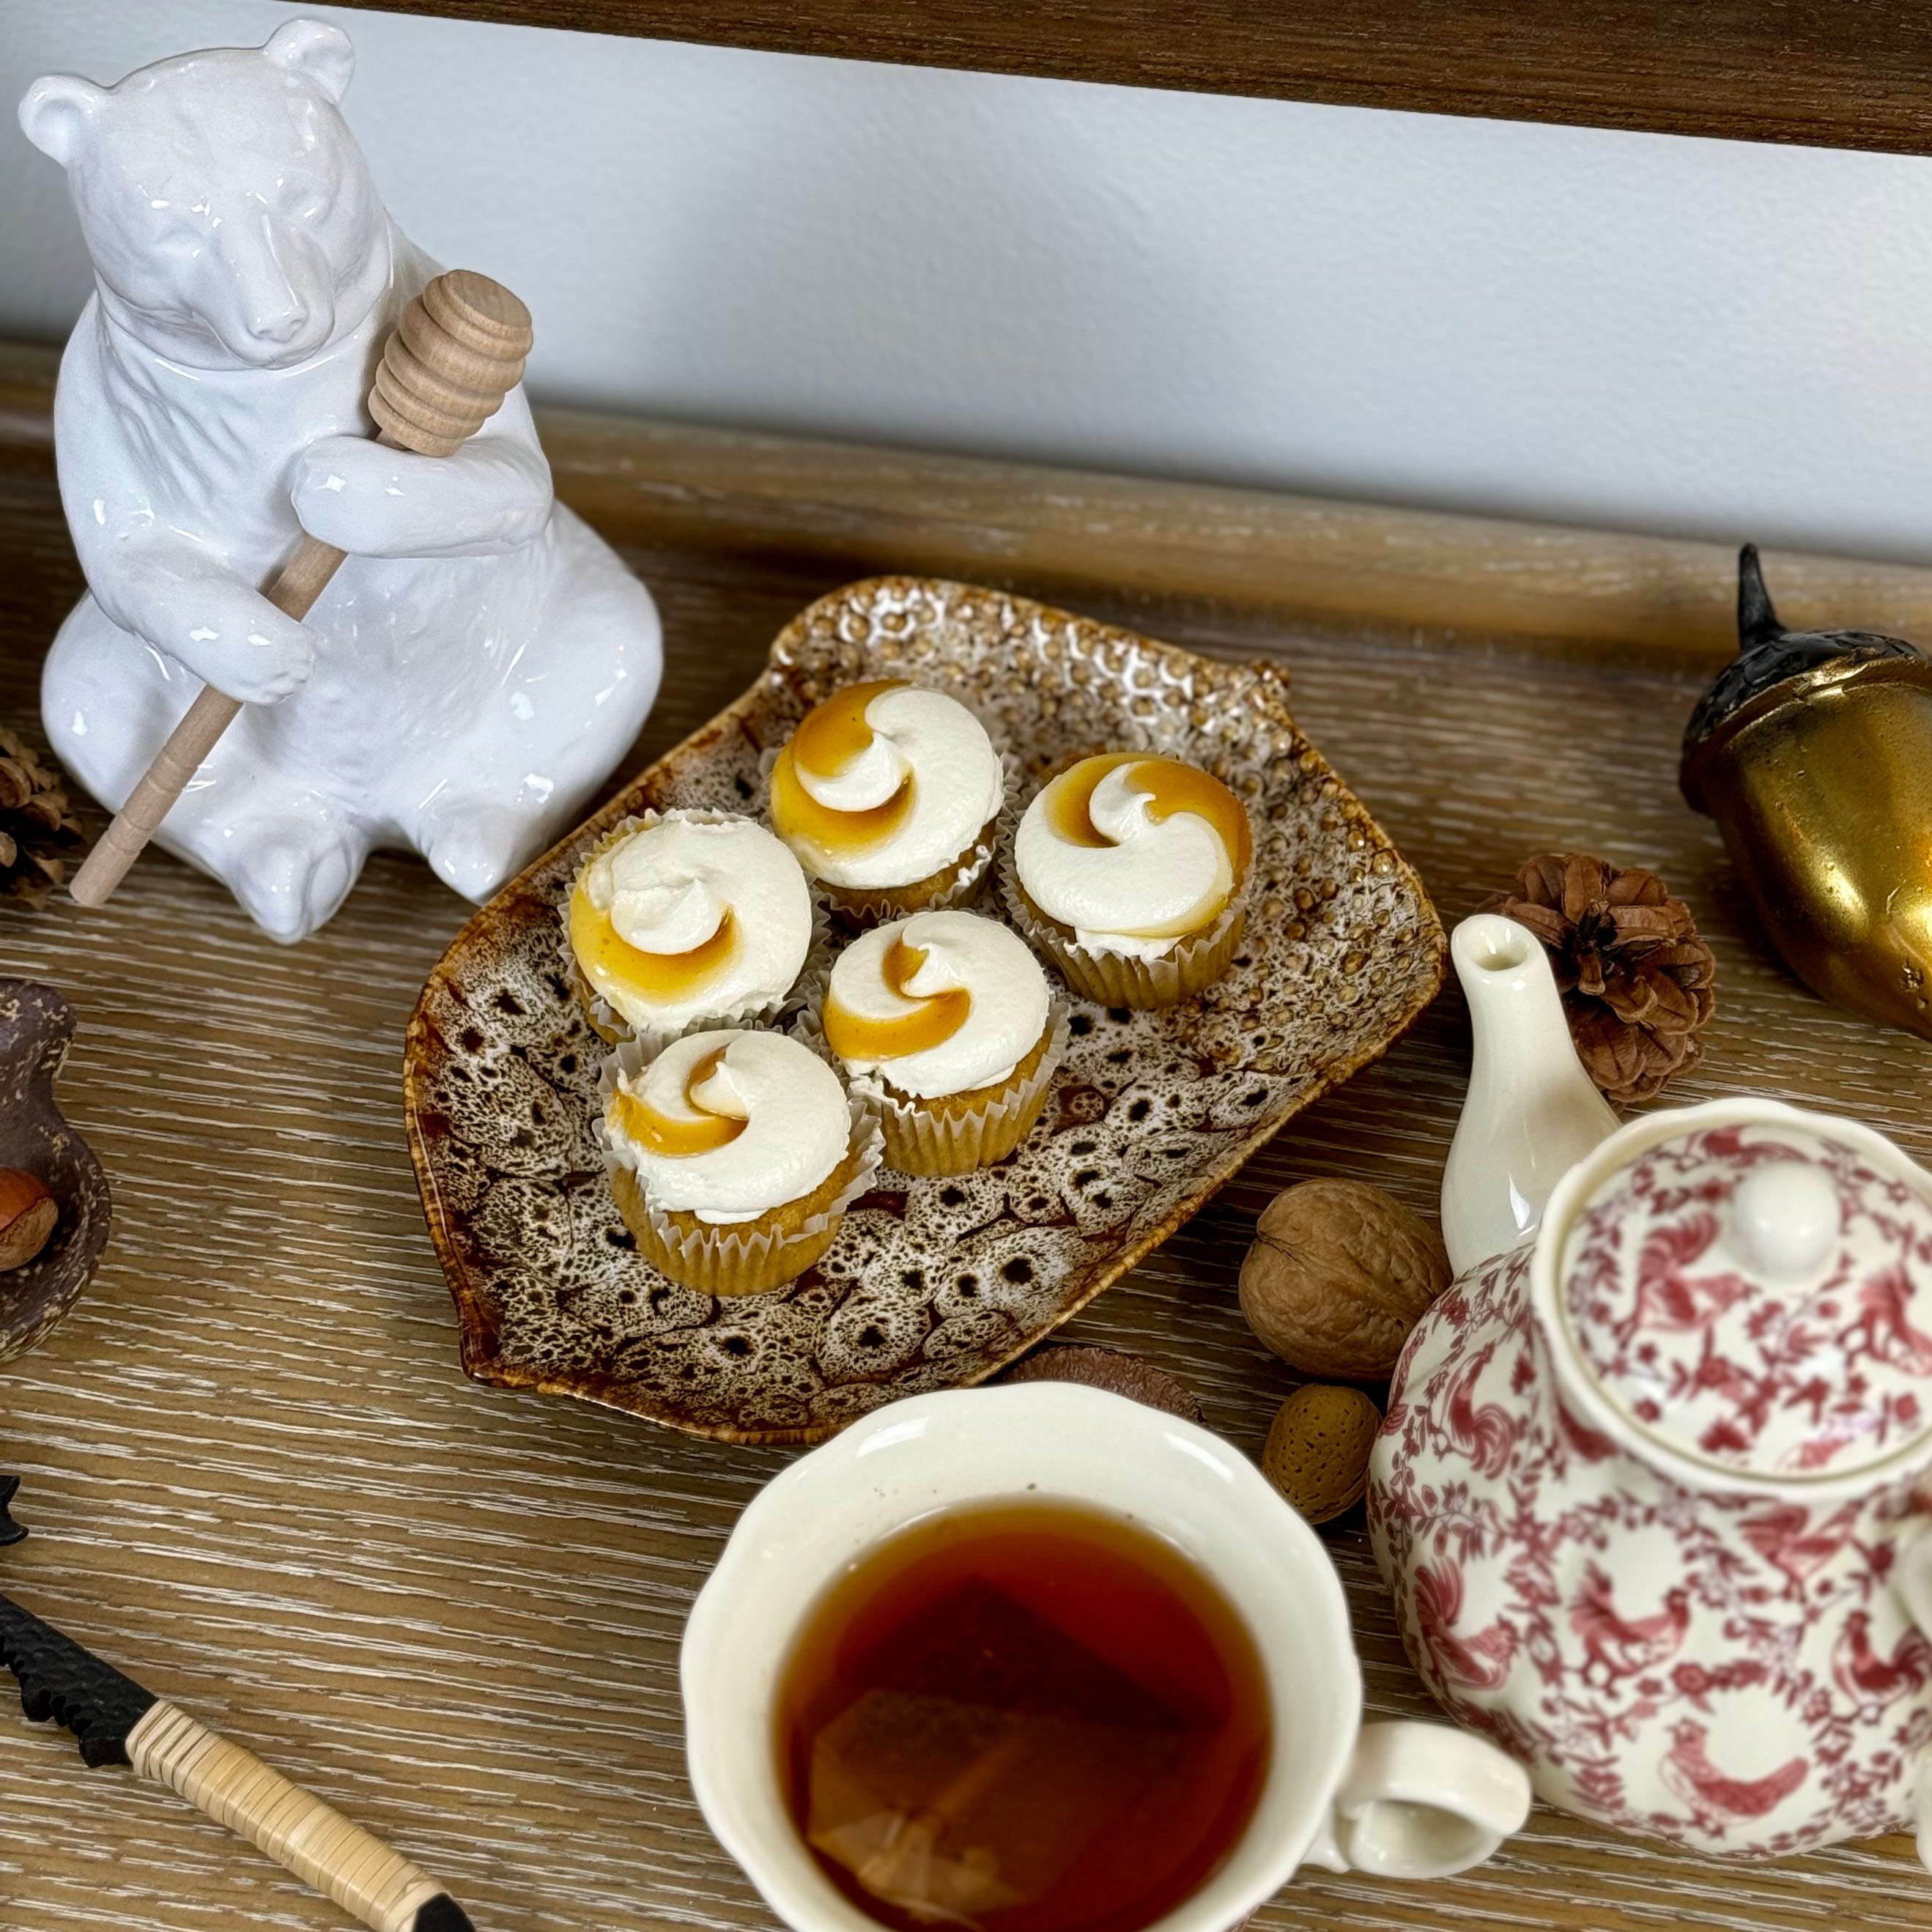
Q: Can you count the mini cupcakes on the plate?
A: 5